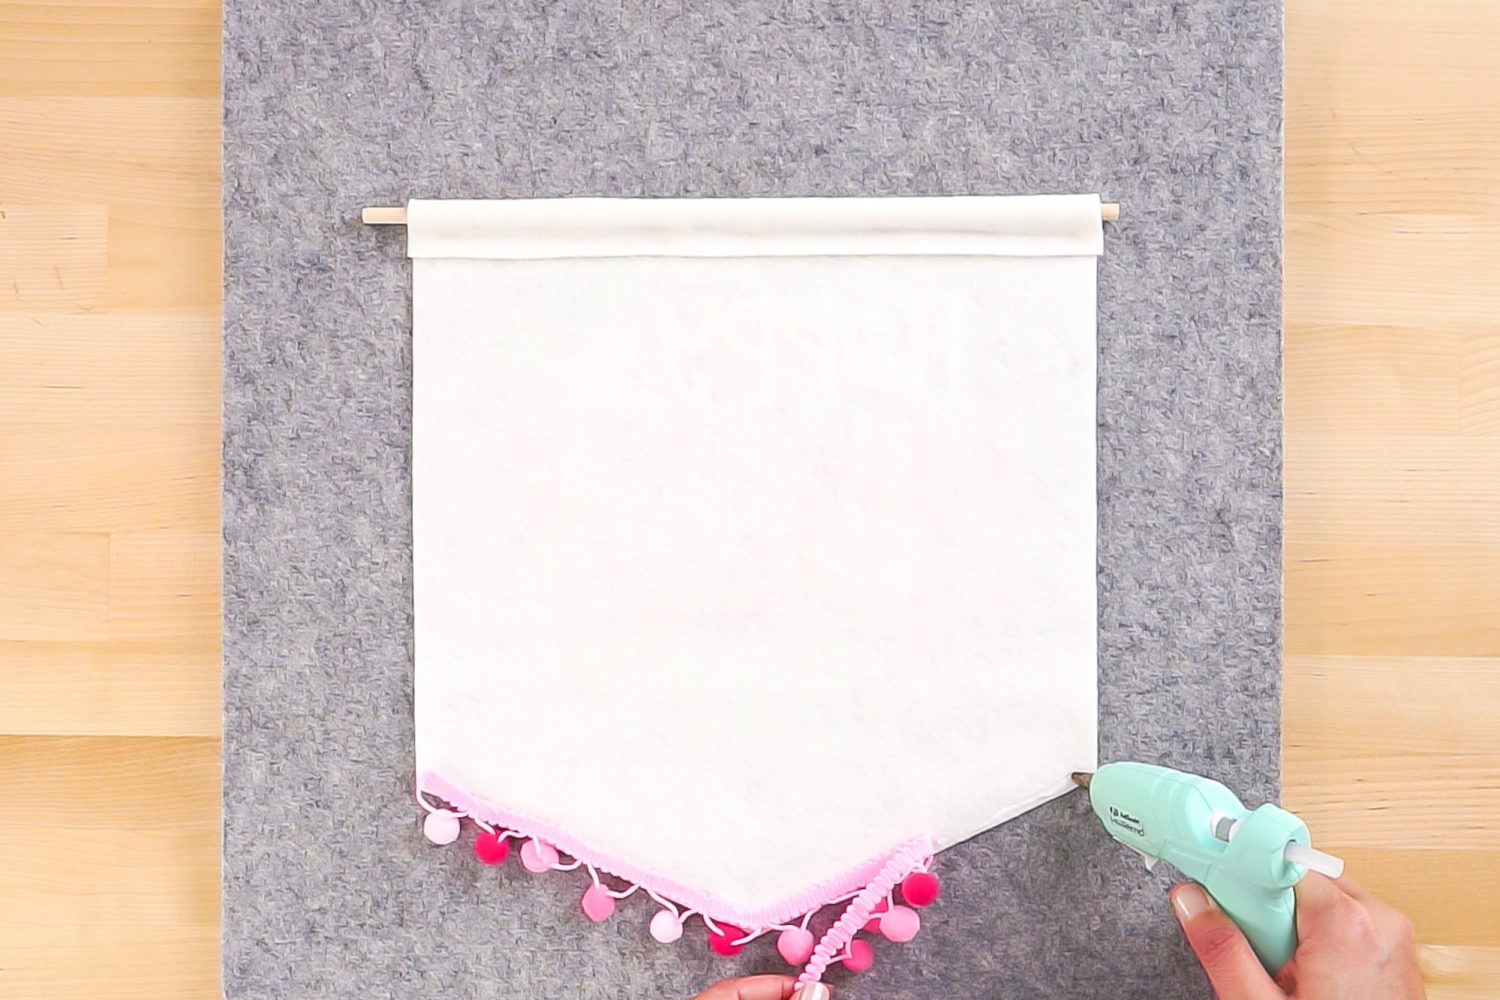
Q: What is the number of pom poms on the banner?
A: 11